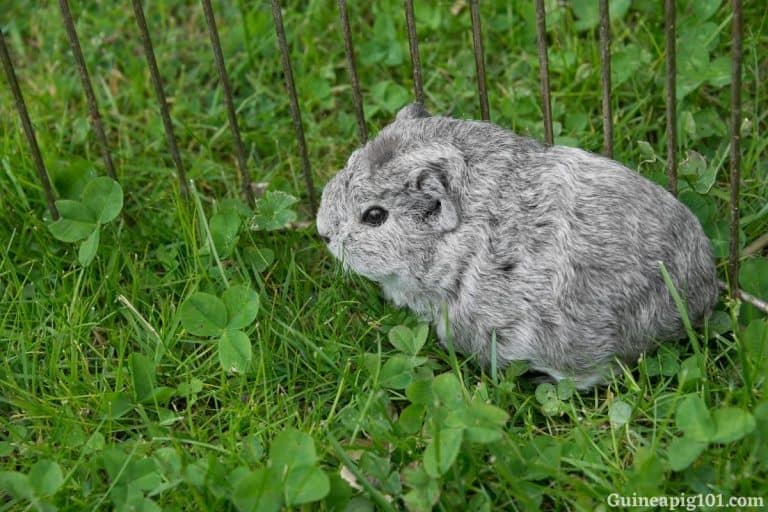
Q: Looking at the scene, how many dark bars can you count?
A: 12